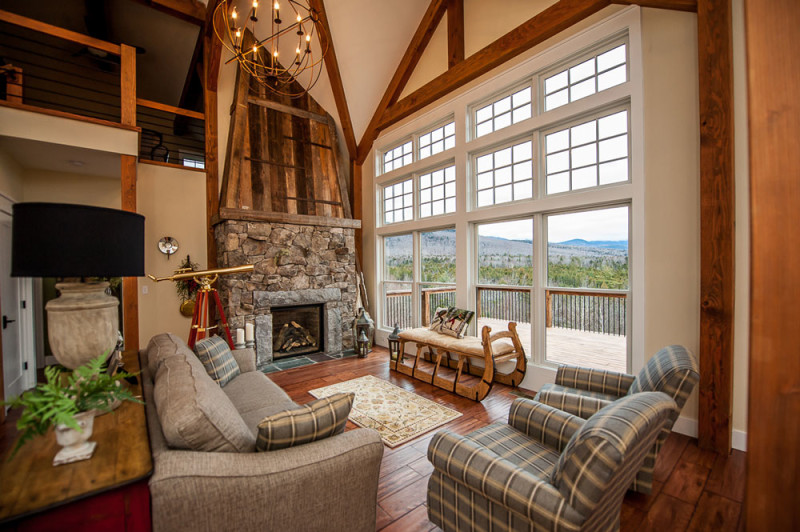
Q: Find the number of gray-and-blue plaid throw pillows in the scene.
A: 2